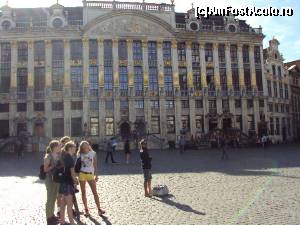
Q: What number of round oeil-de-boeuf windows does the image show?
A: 4